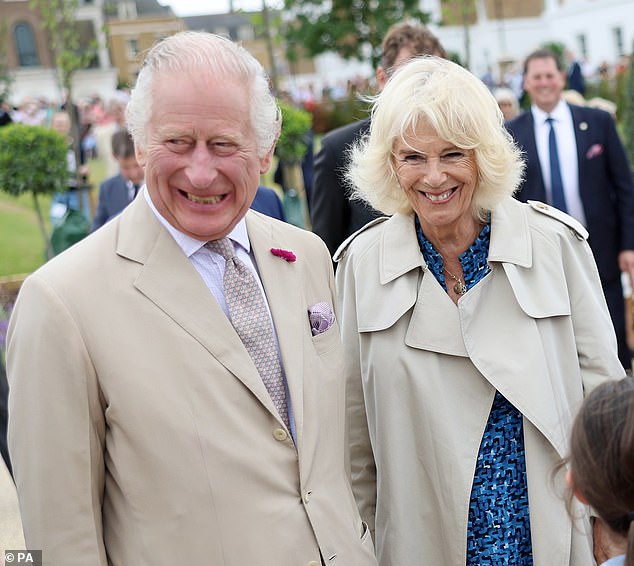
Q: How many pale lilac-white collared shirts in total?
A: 1